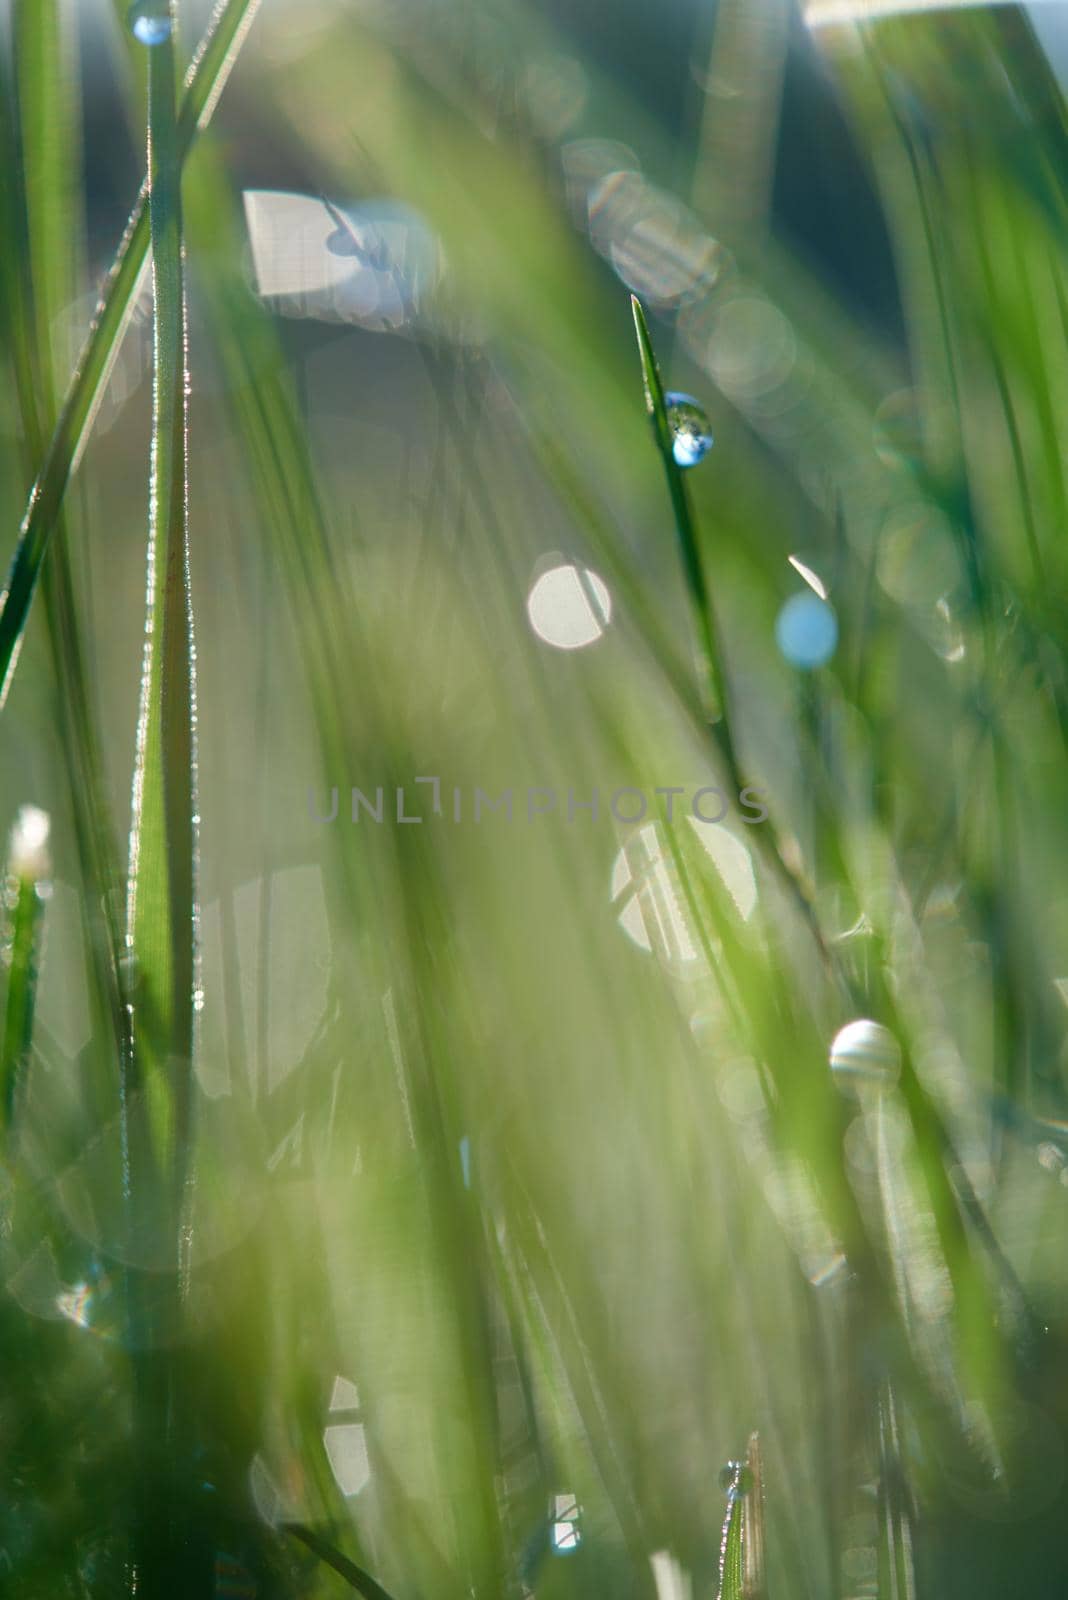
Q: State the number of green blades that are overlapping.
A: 2